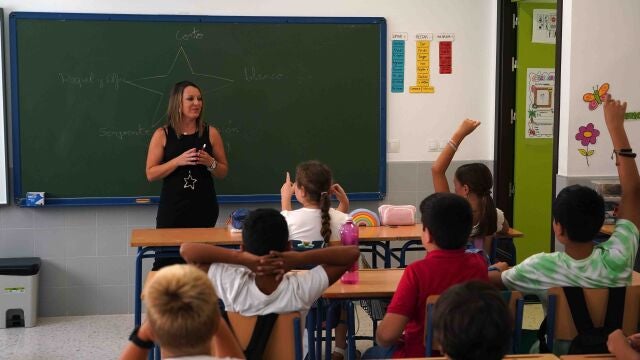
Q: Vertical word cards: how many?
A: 3